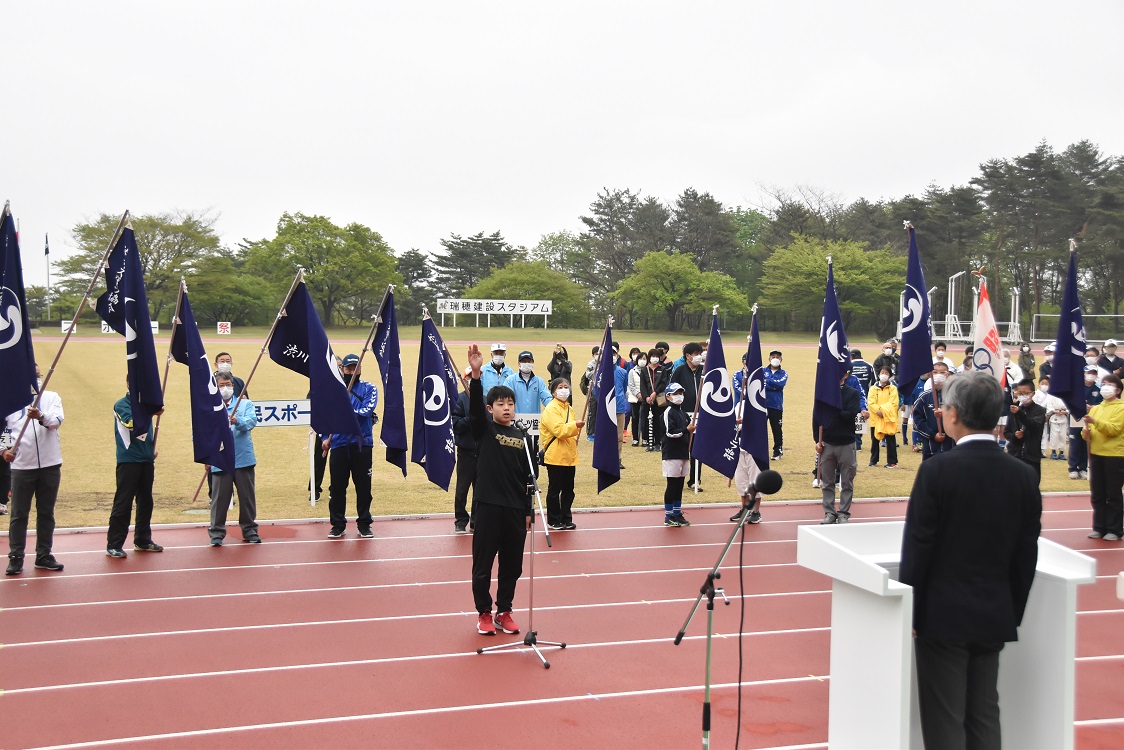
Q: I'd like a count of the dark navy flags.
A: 12